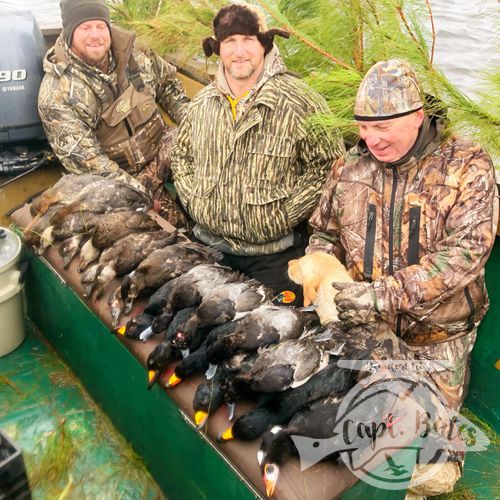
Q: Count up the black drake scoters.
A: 5